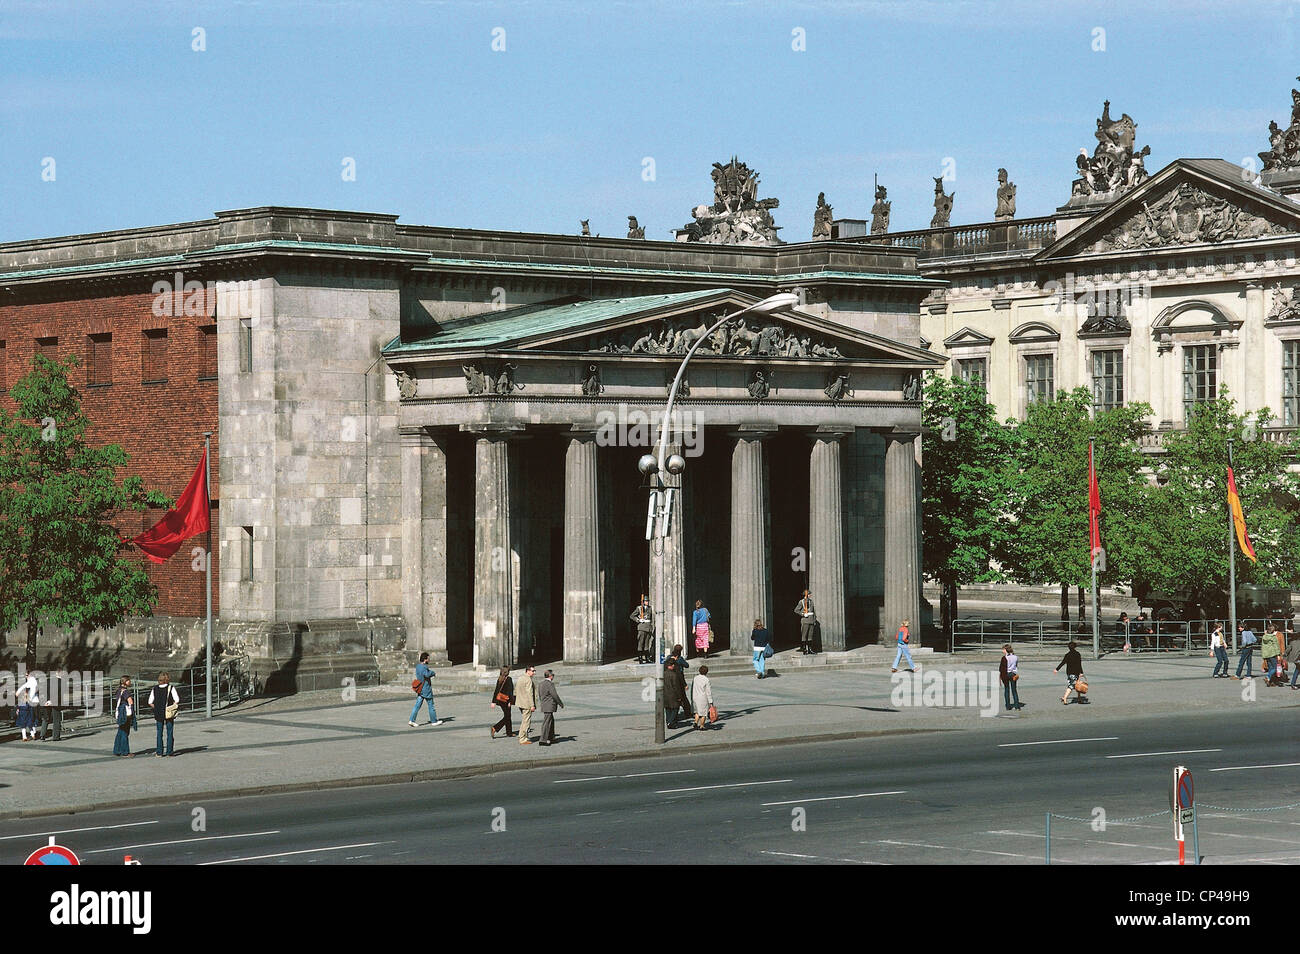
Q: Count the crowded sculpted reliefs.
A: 2